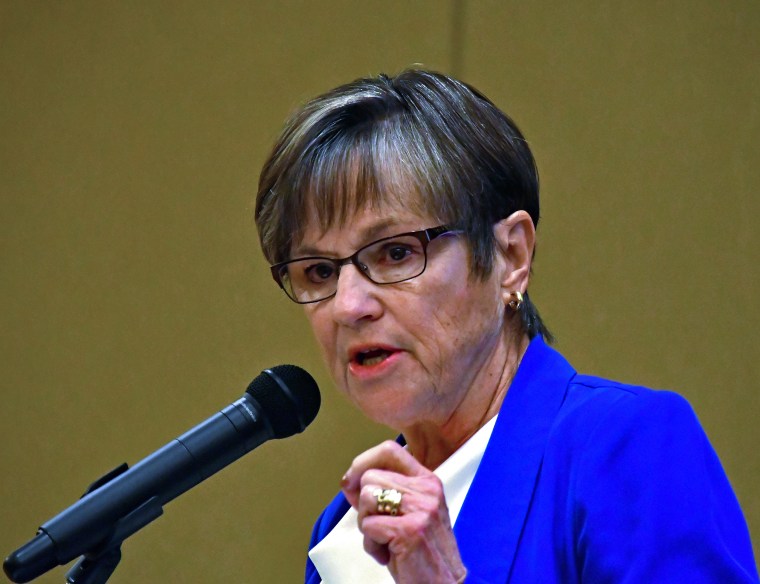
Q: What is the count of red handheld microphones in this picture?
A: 0